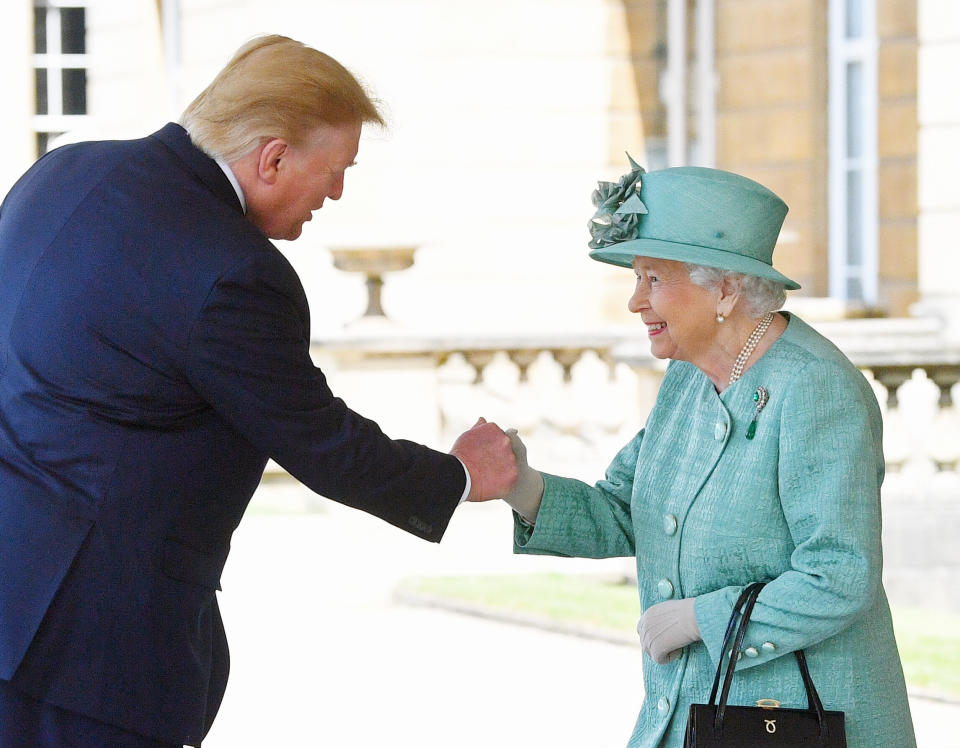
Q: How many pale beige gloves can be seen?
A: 2